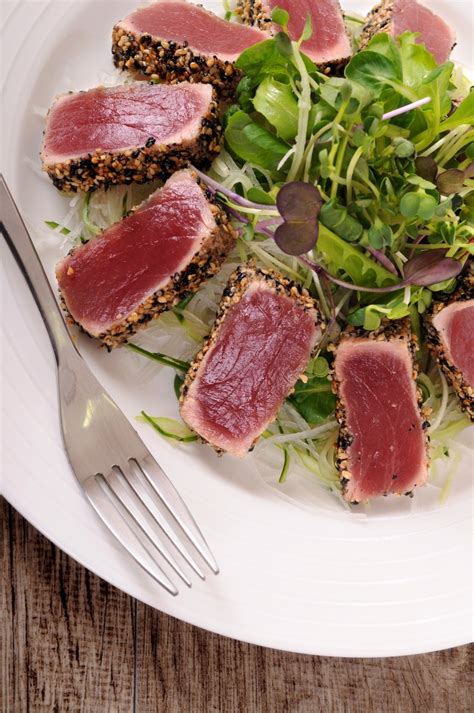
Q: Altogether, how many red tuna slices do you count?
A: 8